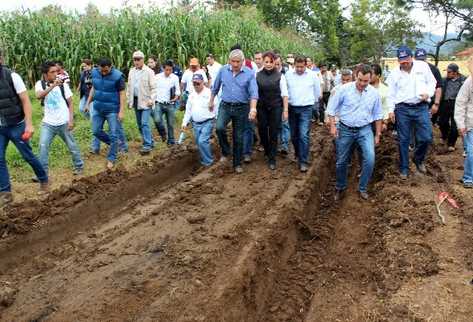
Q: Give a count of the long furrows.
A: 2